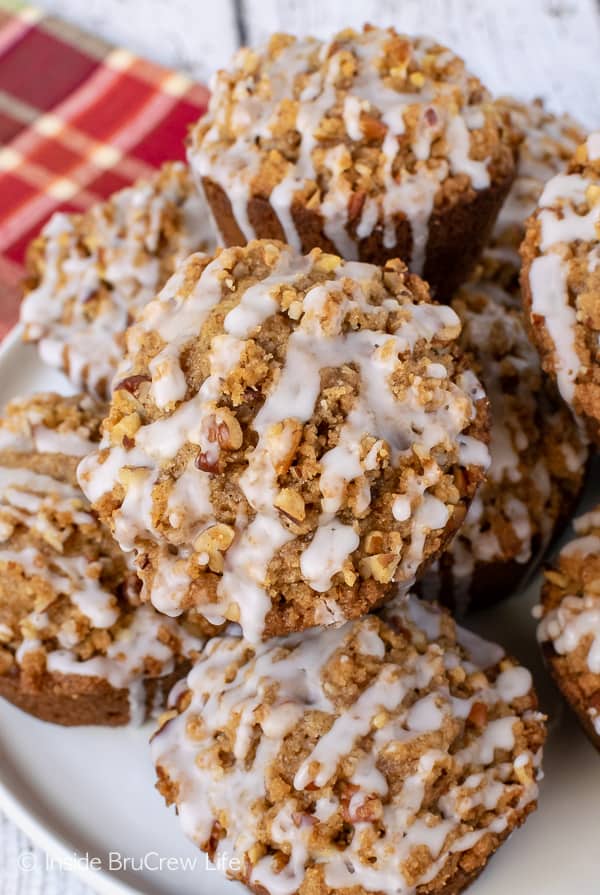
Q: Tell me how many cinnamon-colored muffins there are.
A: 9